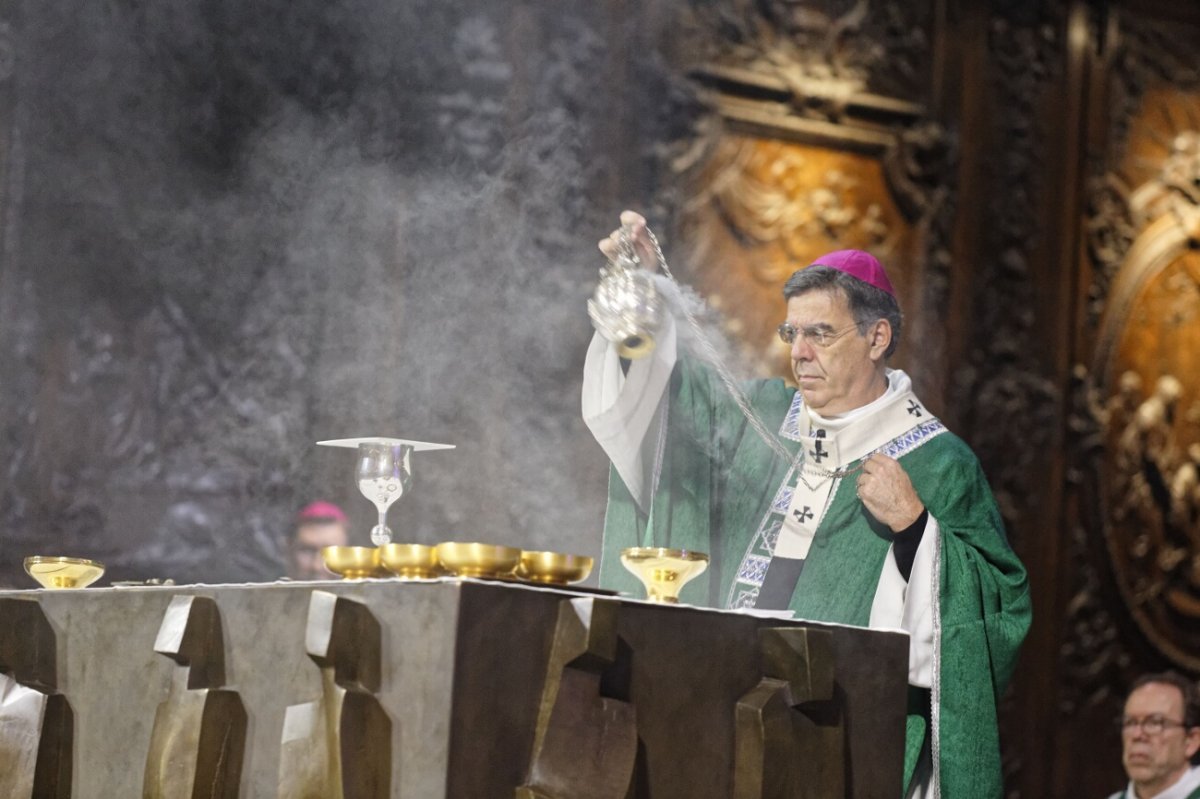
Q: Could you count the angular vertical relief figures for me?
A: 5